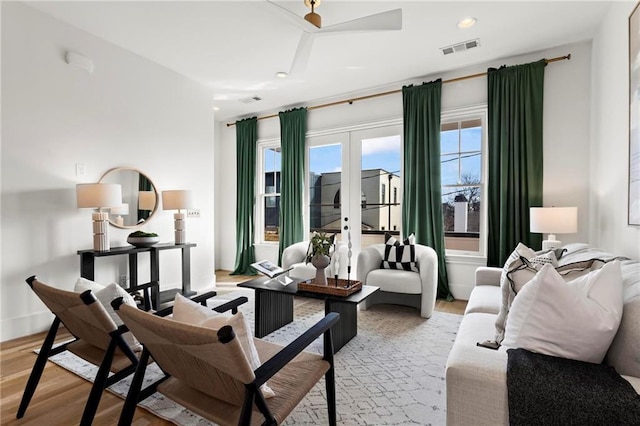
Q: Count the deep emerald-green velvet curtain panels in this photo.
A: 4